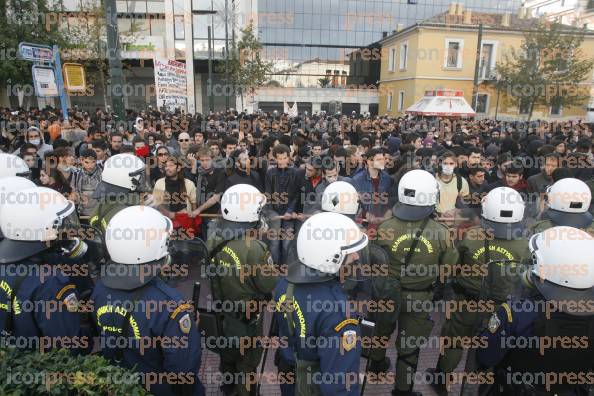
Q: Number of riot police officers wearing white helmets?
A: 12